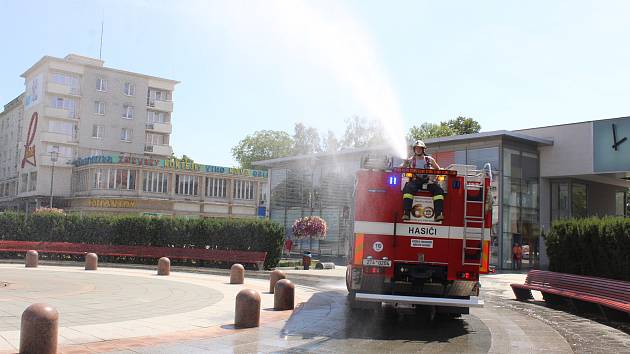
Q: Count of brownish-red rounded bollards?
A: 8